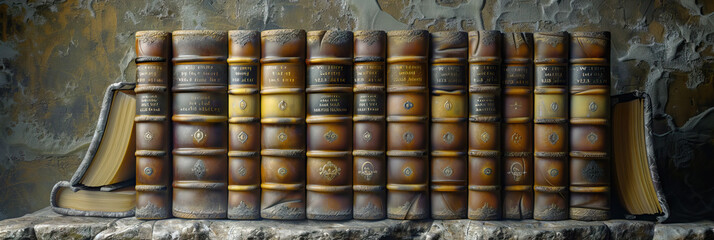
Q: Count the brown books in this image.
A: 12